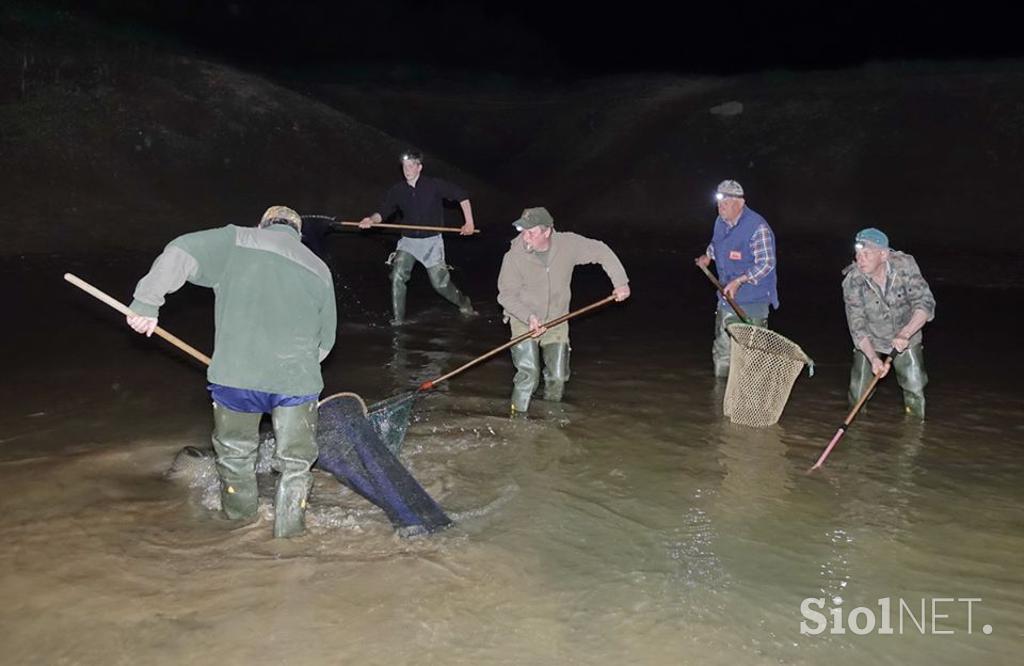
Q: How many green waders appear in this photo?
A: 5